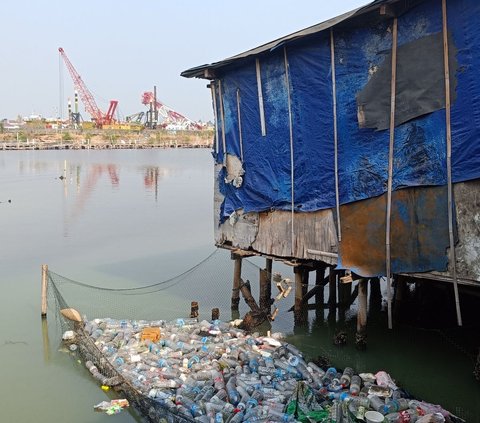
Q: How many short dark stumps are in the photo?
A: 2